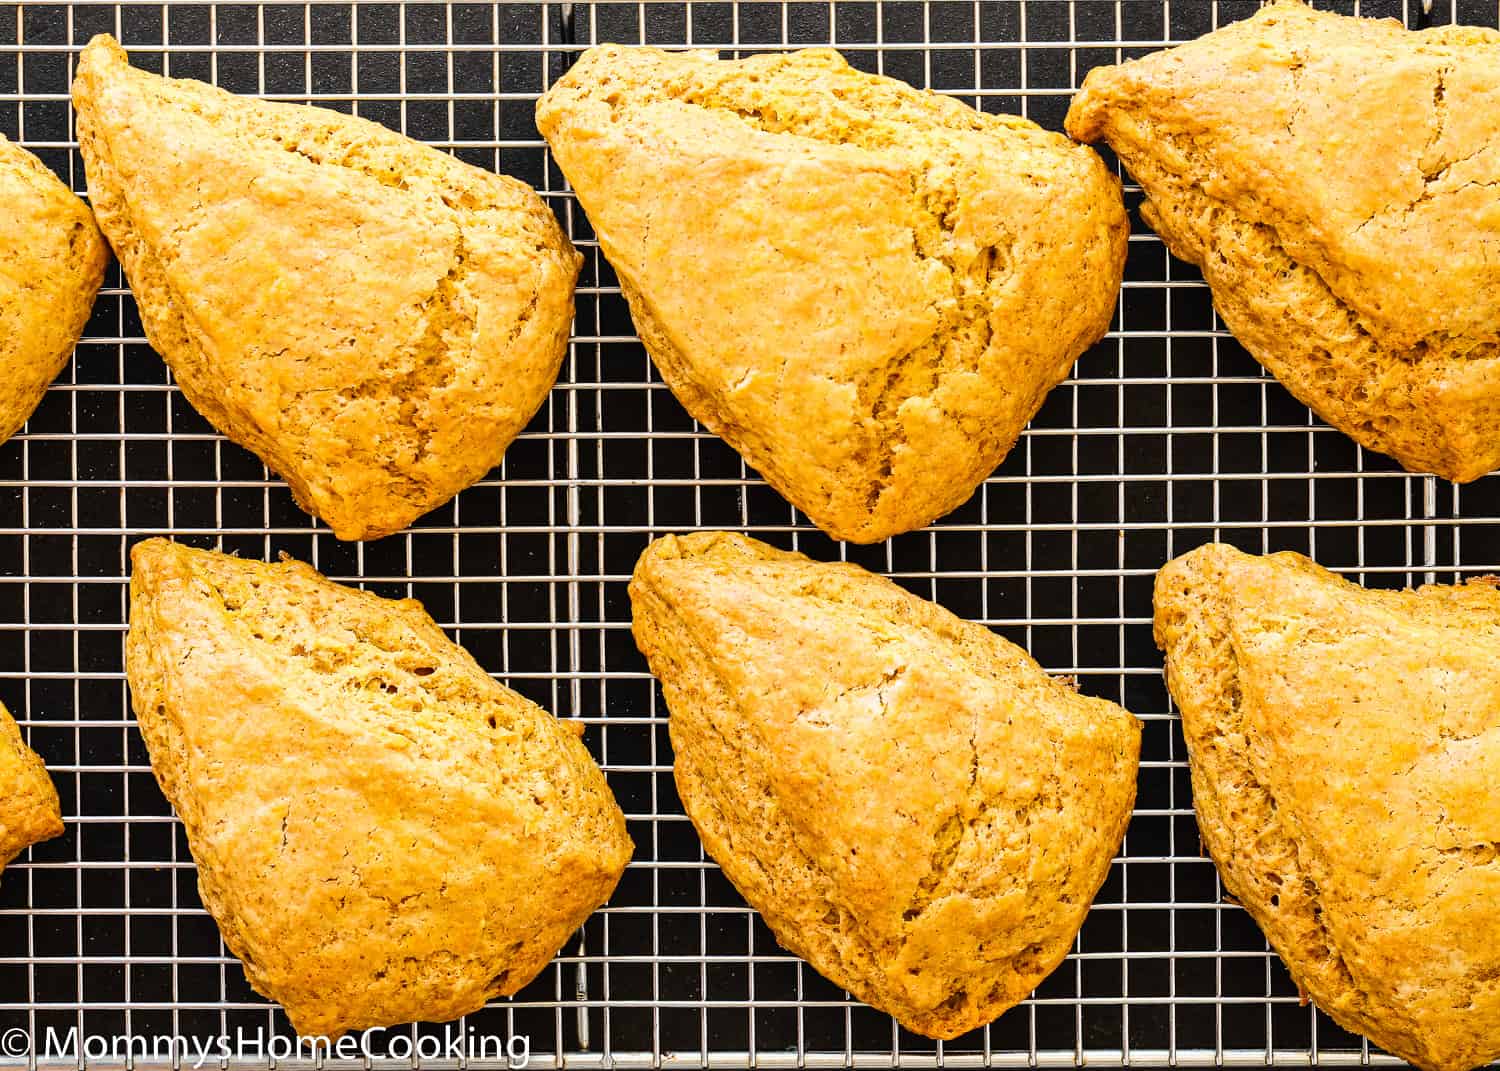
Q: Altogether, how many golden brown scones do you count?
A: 8